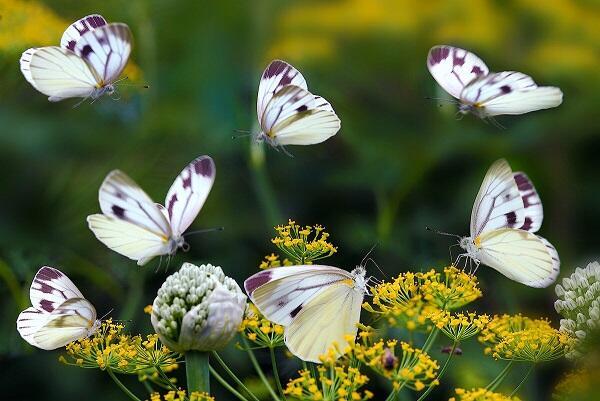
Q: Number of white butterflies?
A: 7